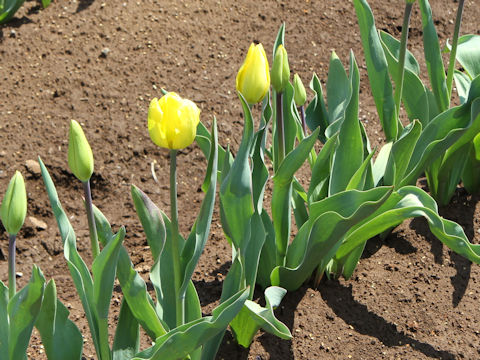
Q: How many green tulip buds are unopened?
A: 4